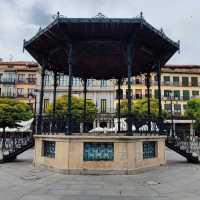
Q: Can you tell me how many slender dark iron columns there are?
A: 8